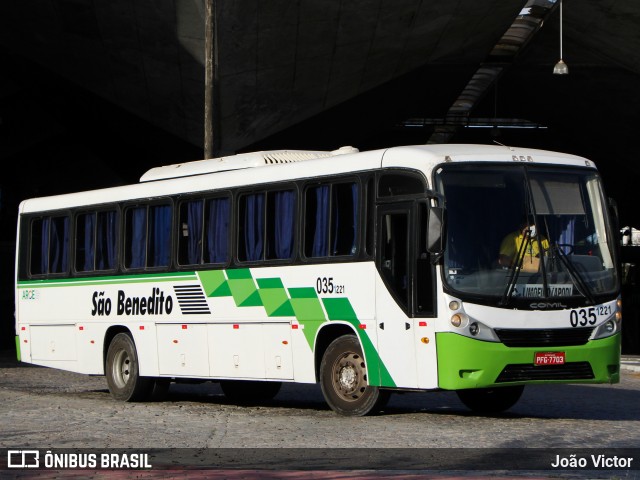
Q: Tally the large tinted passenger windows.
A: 6